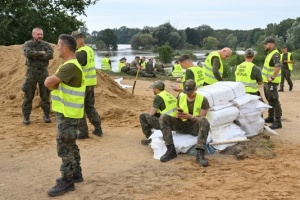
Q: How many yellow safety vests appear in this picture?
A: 13